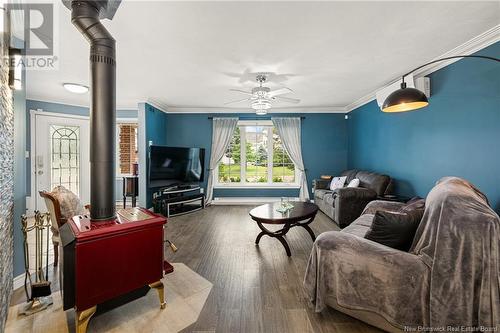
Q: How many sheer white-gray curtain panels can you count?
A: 2